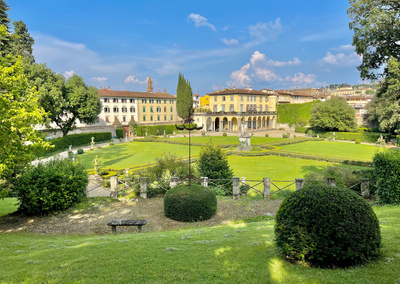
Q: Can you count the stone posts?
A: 9